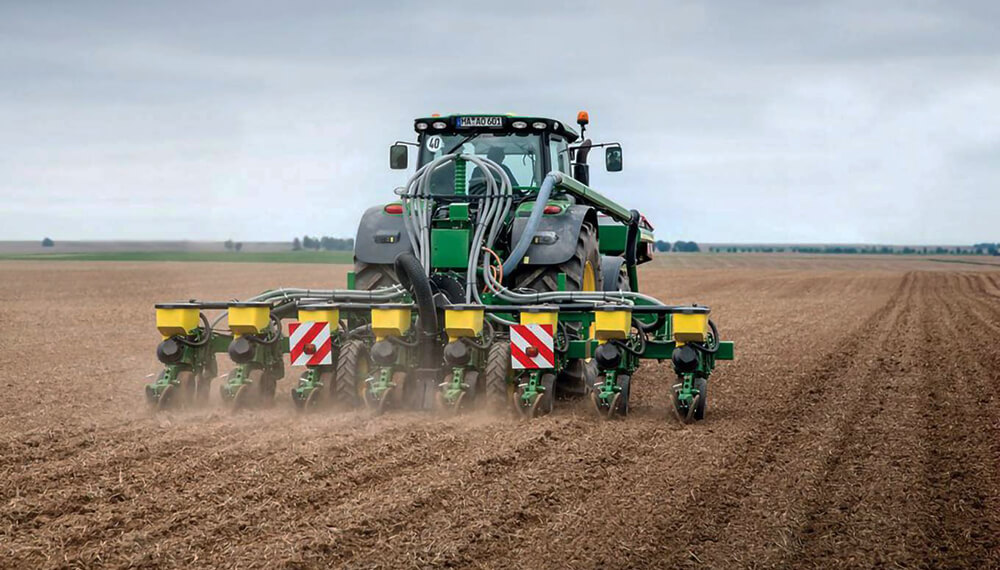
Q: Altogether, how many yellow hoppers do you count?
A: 8